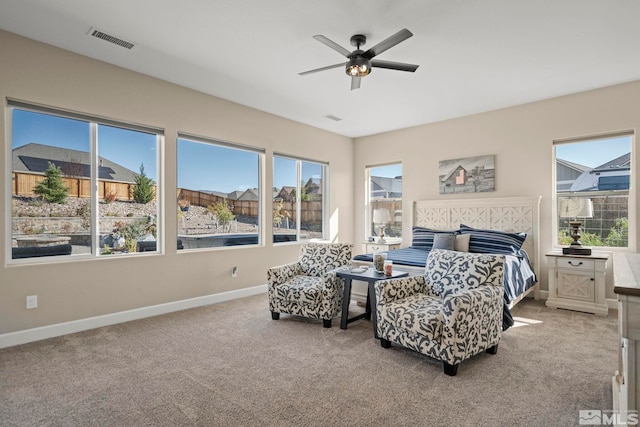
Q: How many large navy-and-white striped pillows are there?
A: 2